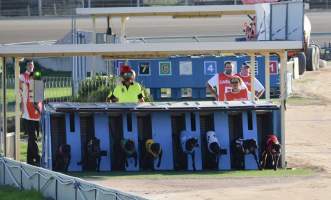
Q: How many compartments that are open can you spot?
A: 8